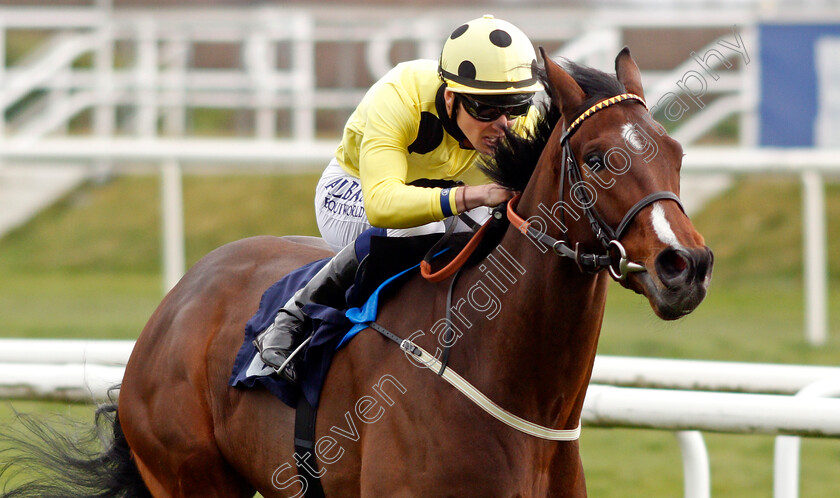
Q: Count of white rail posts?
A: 4